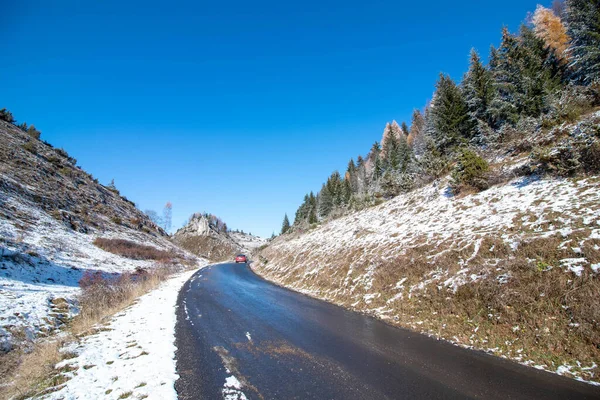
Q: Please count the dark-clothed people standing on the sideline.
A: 0